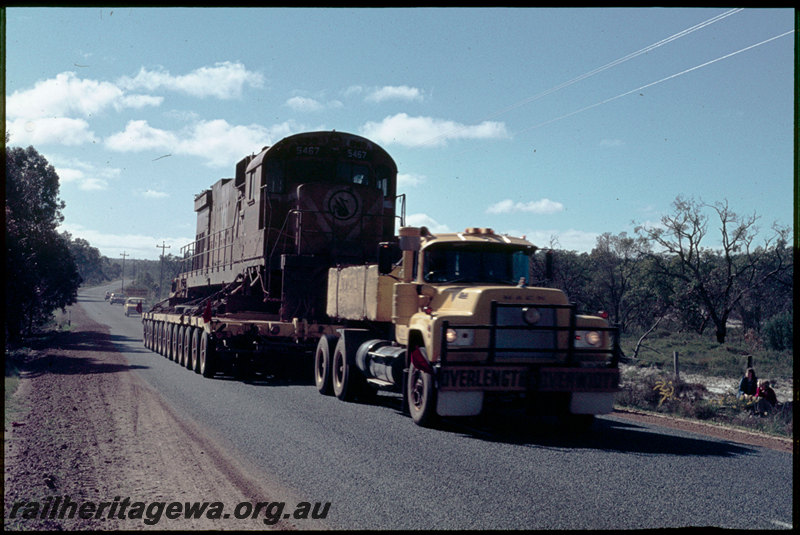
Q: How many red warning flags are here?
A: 3